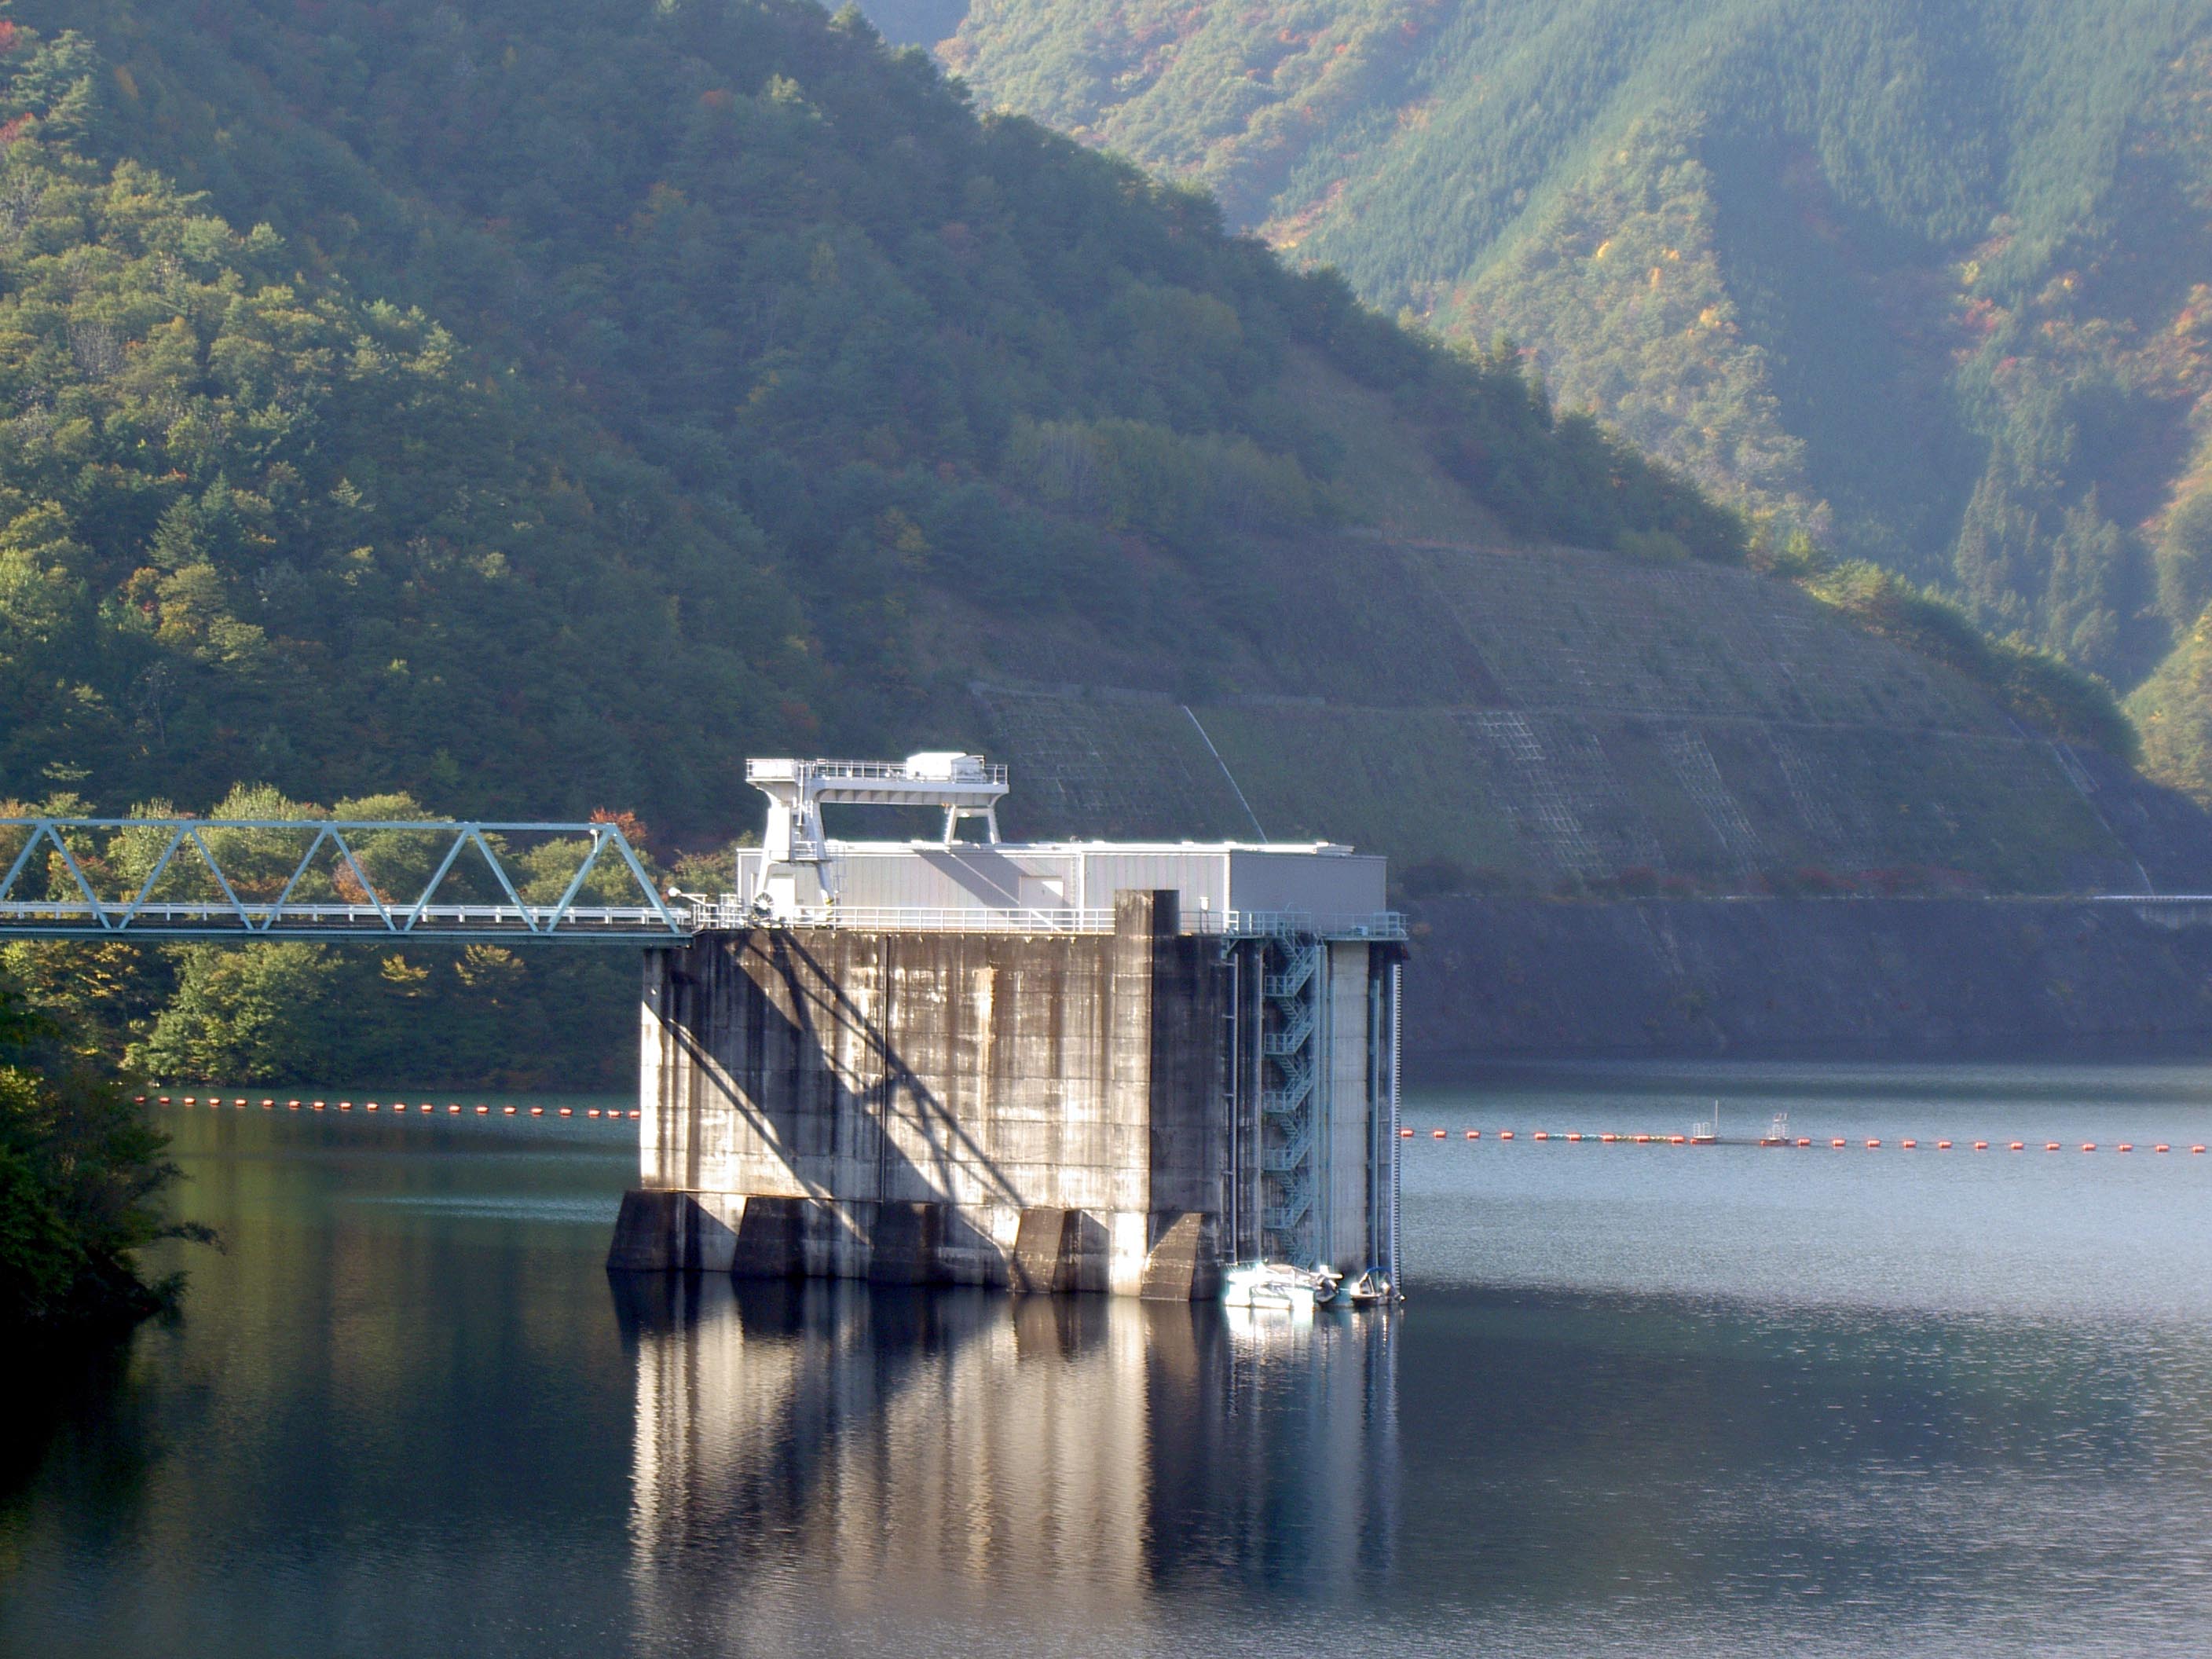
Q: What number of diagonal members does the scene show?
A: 10